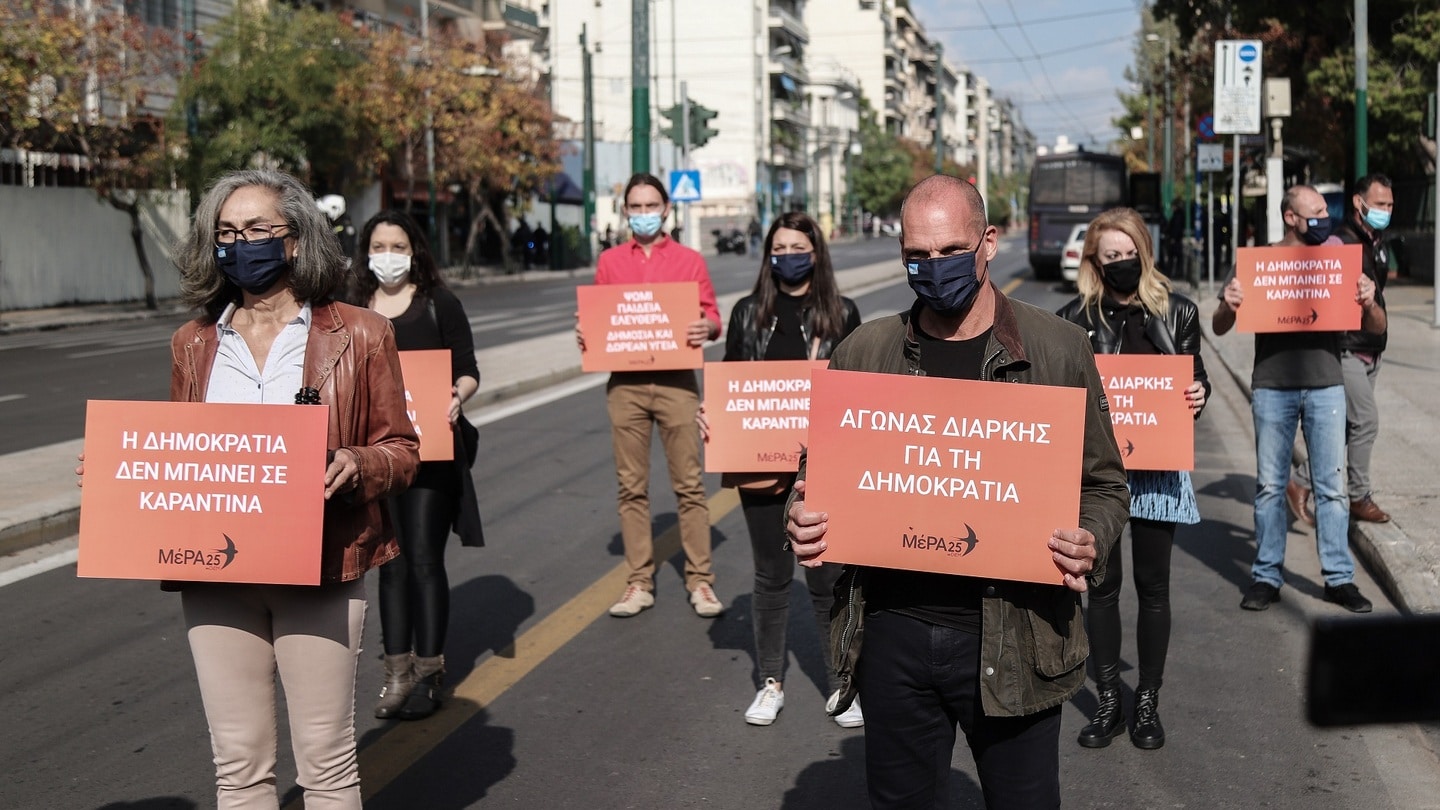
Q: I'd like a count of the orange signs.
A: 7